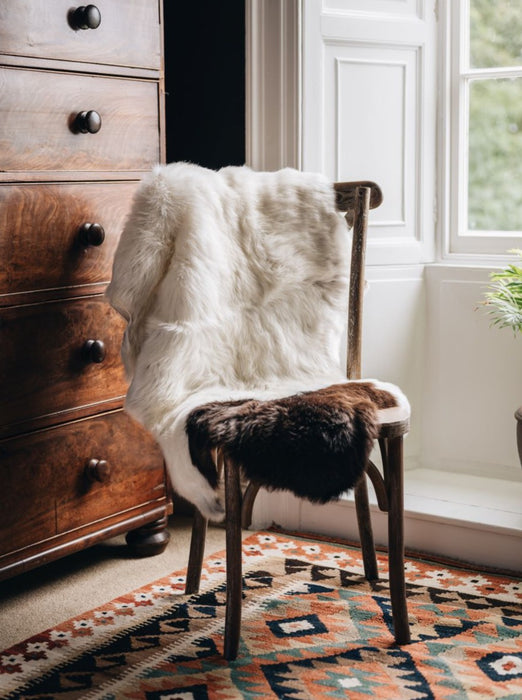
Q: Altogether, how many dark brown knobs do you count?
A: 5